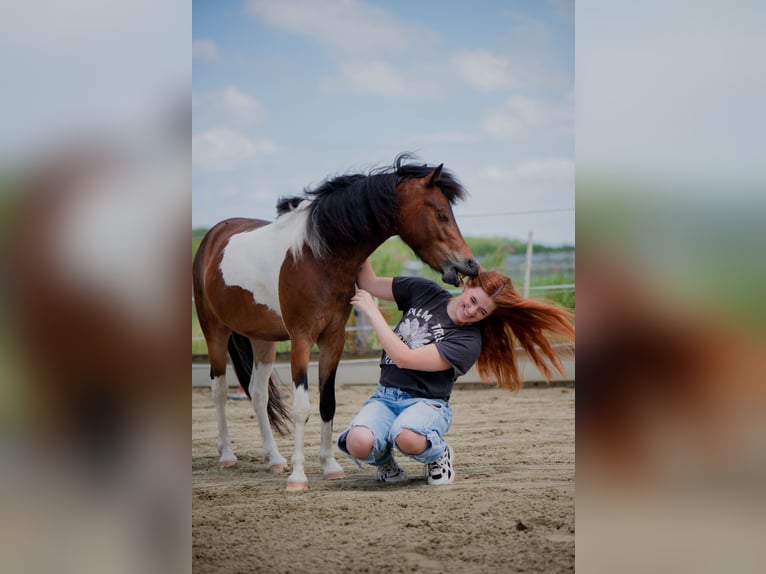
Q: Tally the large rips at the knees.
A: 2